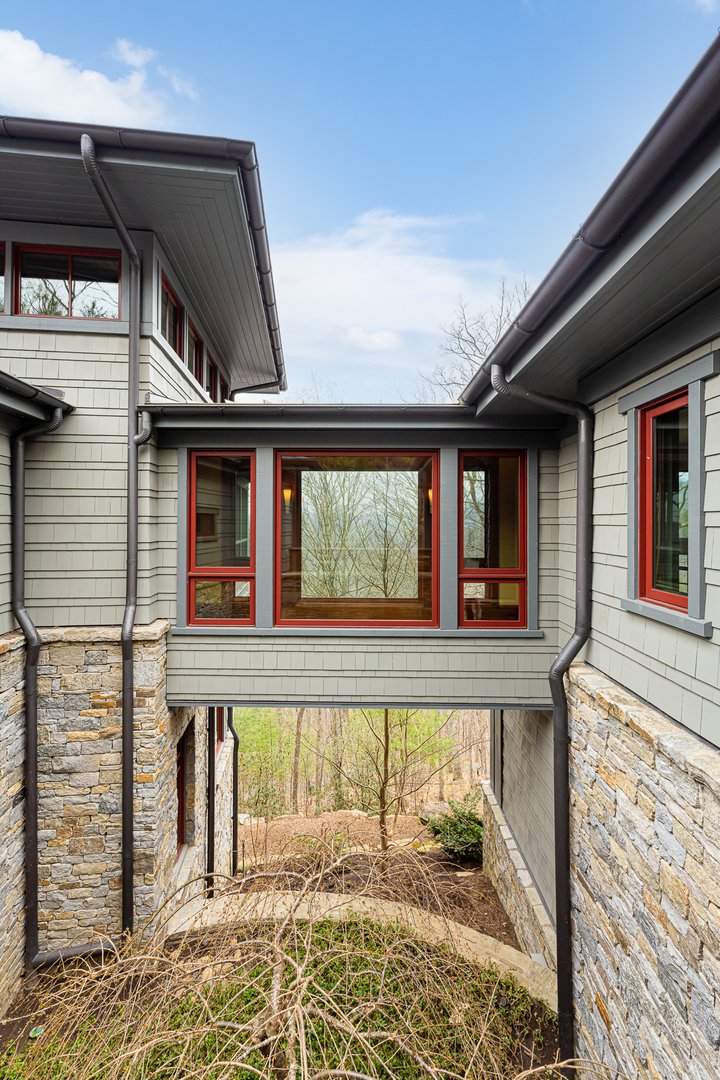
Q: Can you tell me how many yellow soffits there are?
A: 0